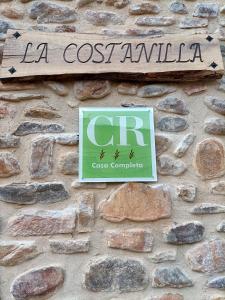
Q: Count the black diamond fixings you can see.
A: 4